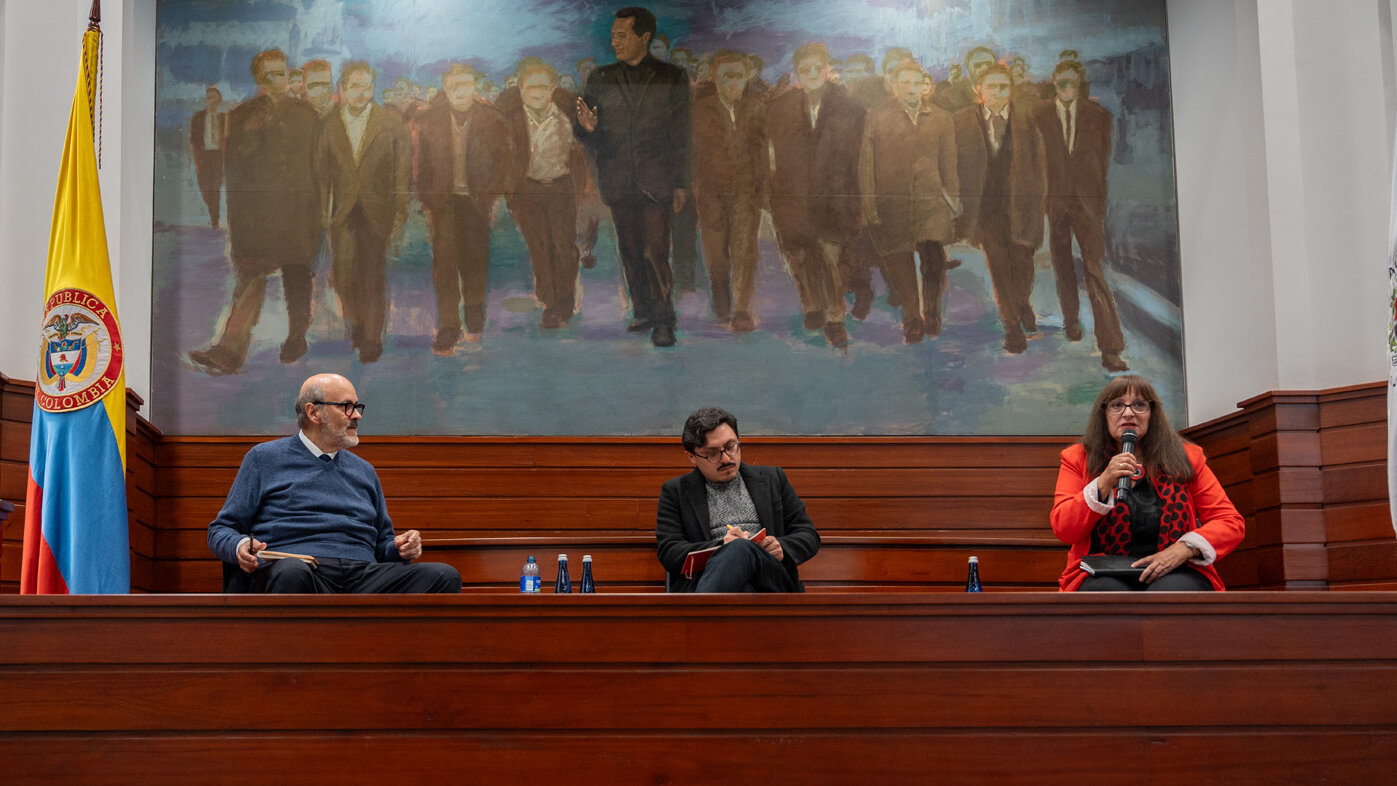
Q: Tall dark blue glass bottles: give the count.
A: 3